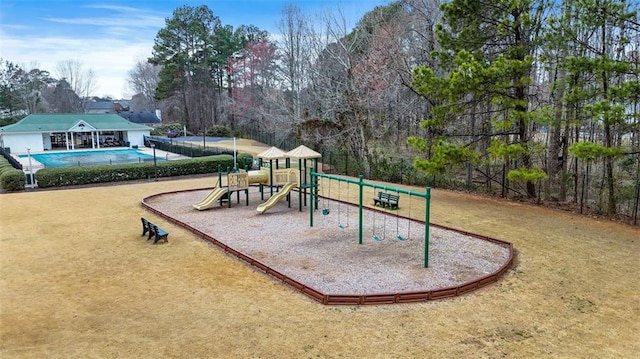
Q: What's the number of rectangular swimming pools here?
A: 1